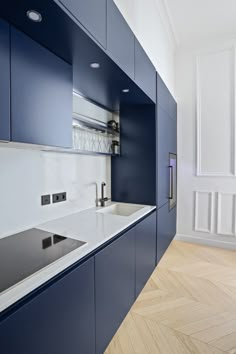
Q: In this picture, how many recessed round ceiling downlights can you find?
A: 3